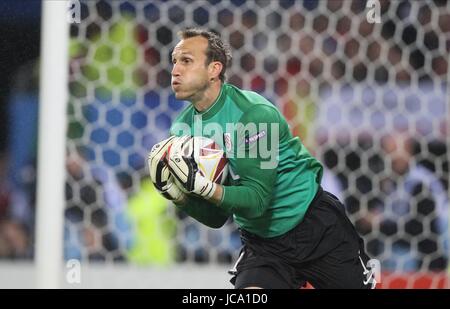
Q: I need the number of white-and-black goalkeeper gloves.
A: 2